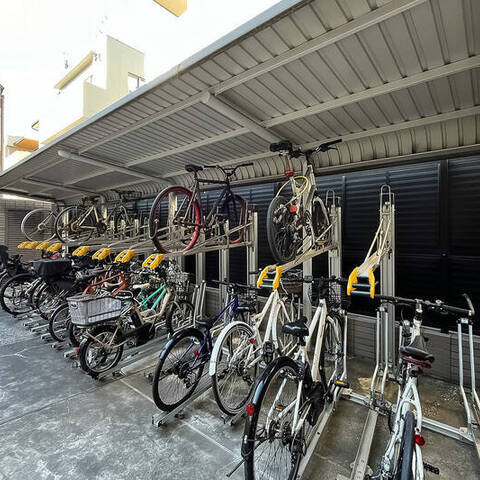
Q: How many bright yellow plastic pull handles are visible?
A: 10